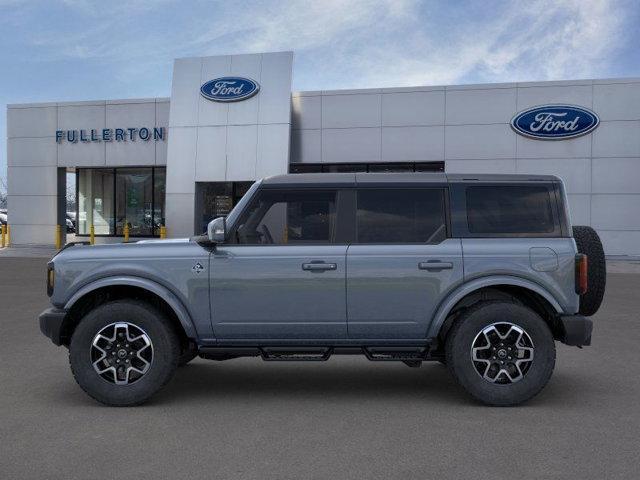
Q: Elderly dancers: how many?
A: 0